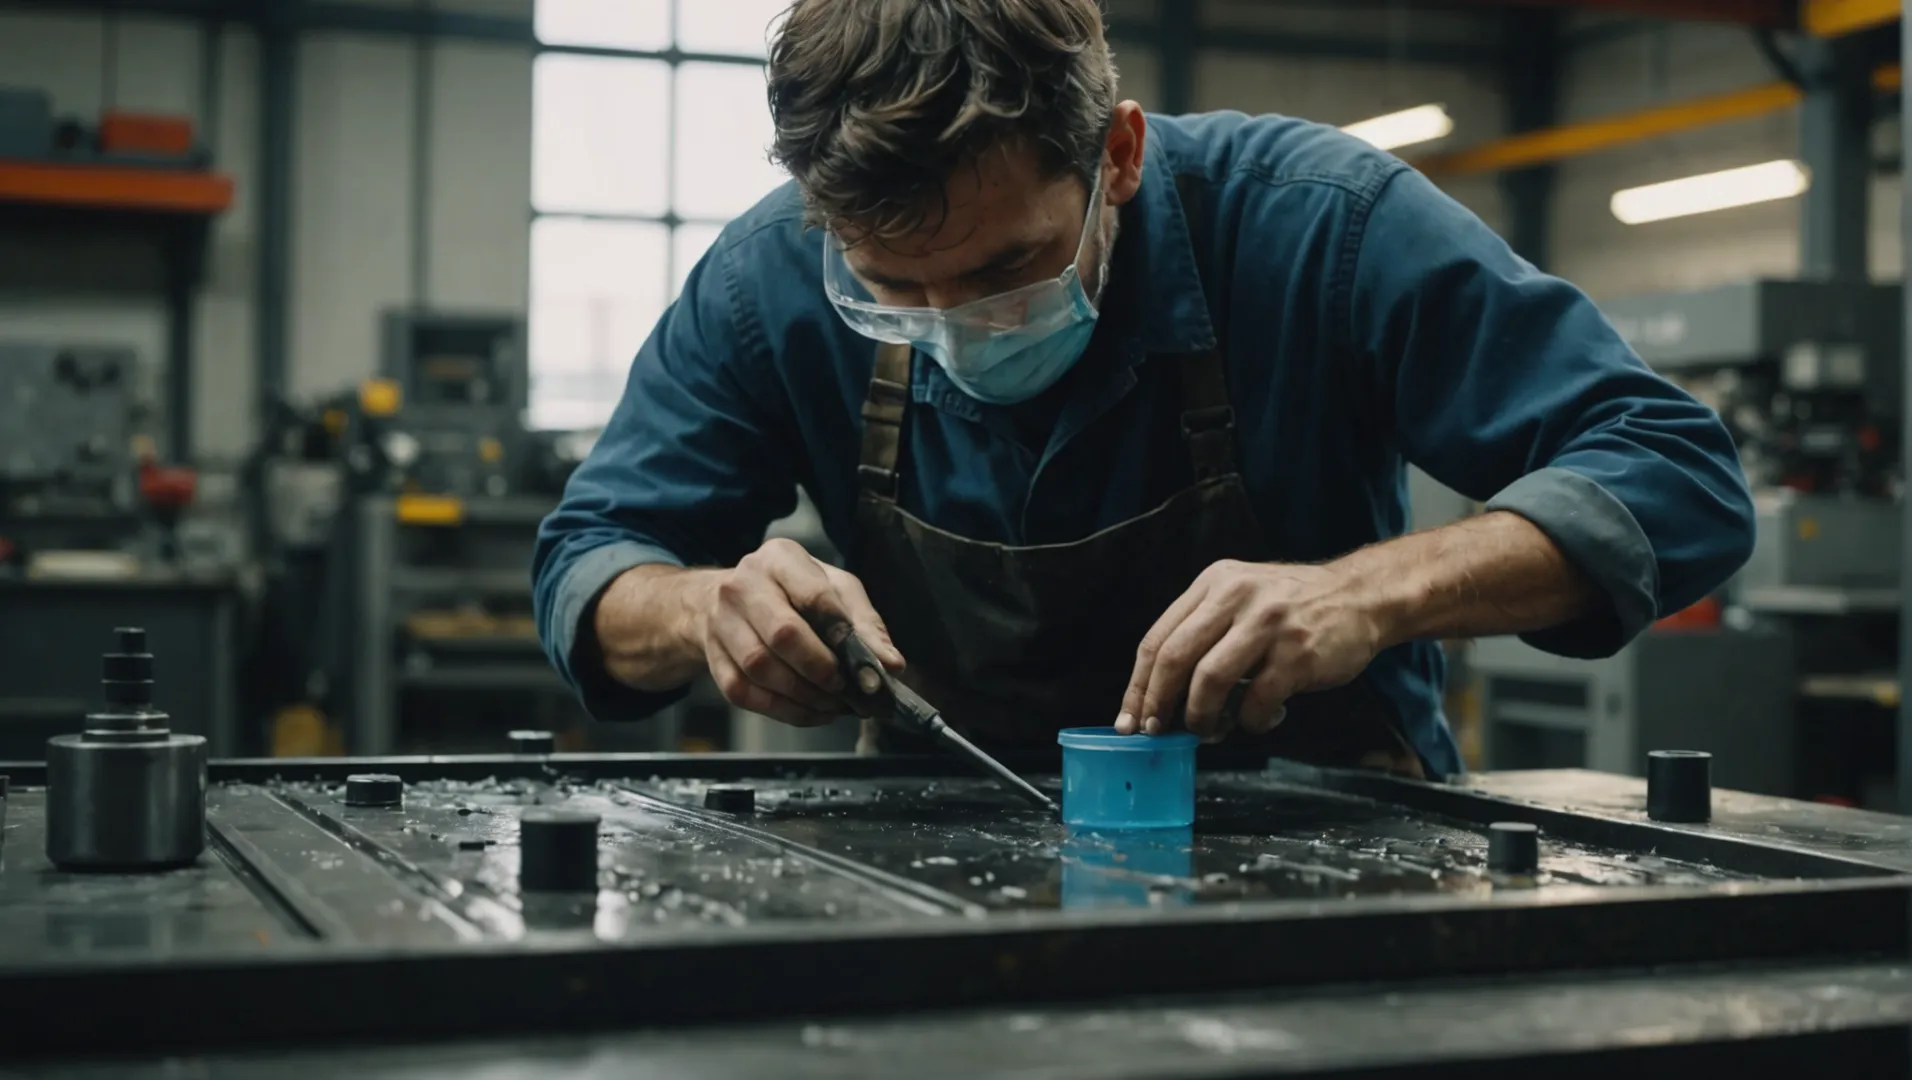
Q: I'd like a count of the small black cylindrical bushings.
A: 6